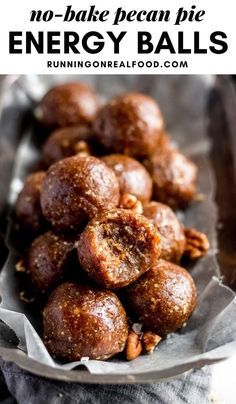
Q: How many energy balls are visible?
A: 12